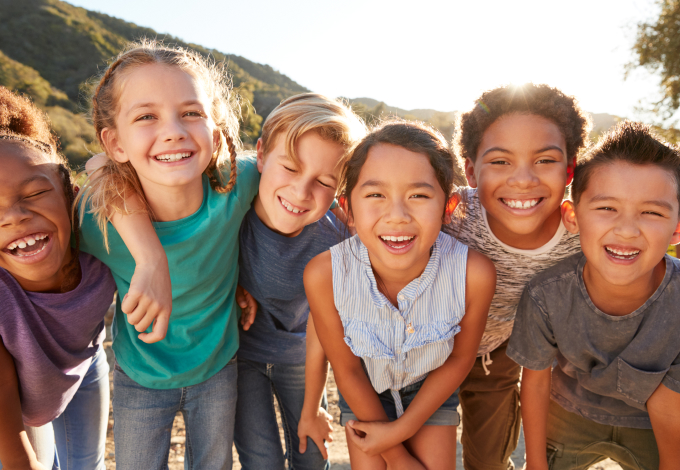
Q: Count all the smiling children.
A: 6